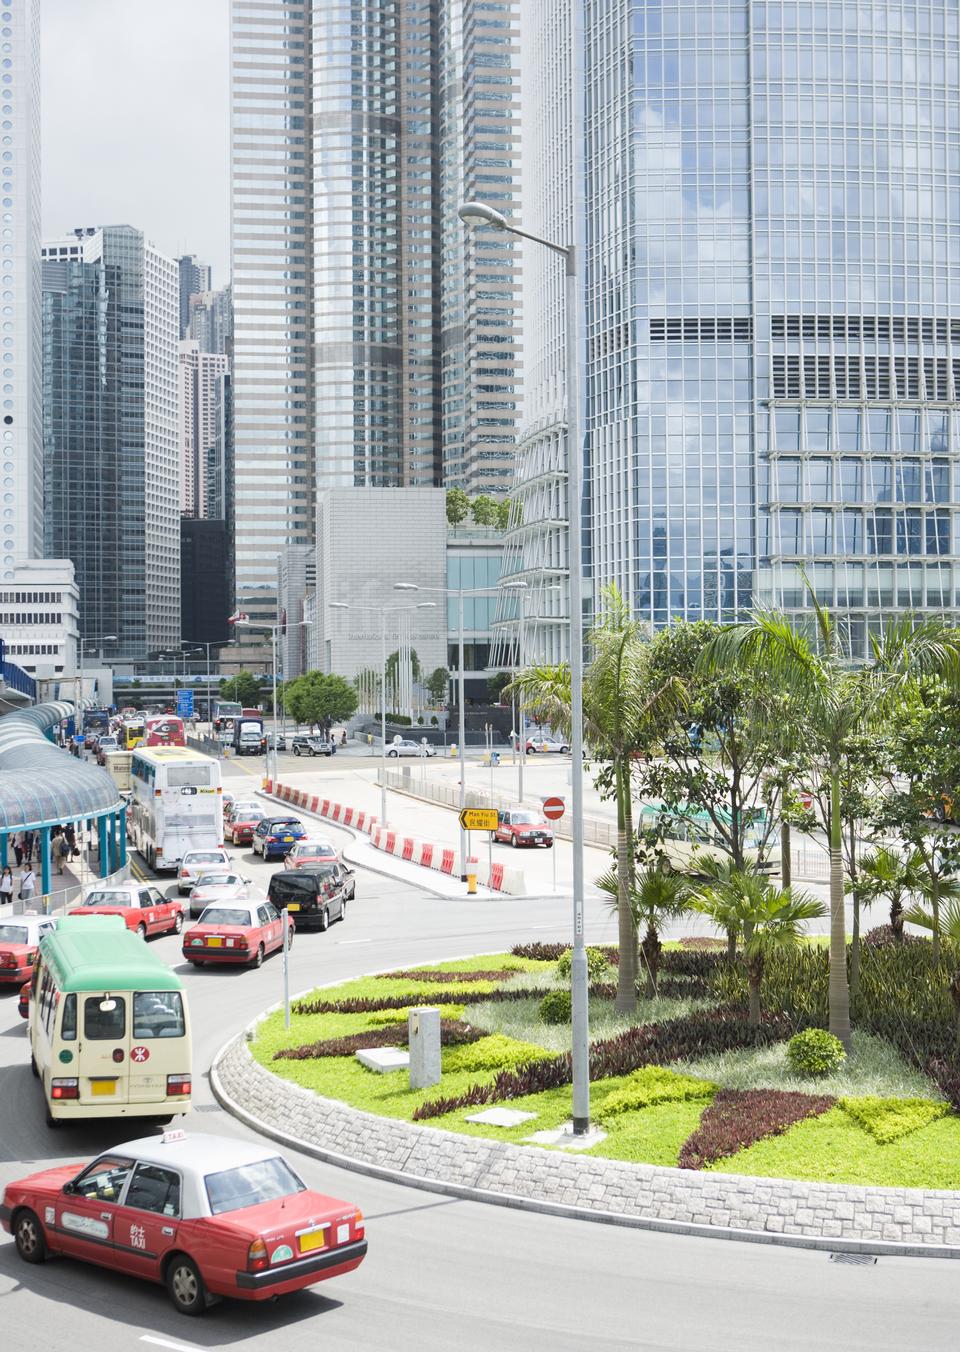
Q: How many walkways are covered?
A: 1